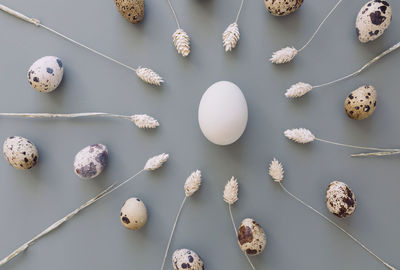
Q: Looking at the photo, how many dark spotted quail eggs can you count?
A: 11